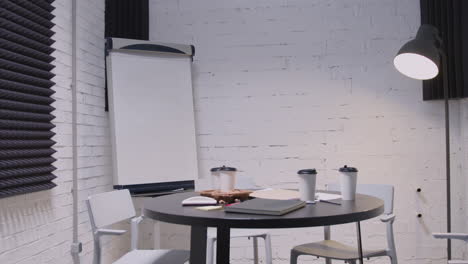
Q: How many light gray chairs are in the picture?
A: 4